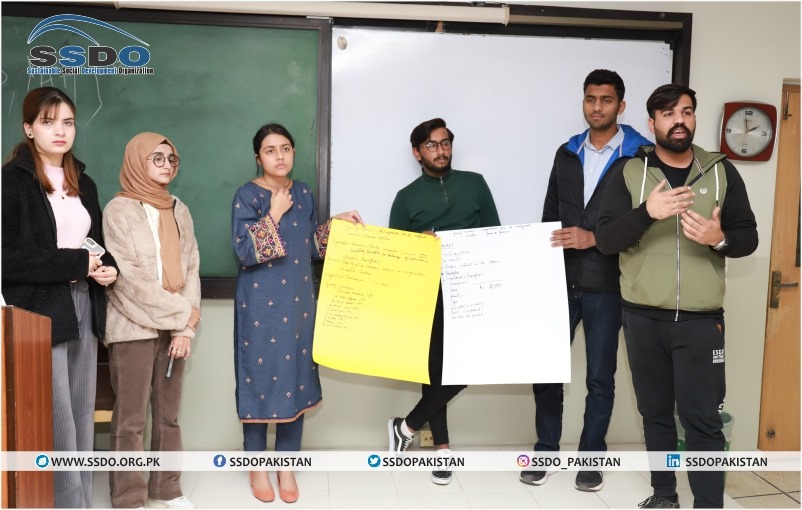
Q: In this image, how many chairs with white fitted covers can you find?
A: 0